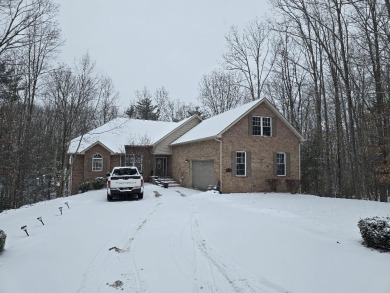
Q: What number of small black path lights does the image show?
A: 4